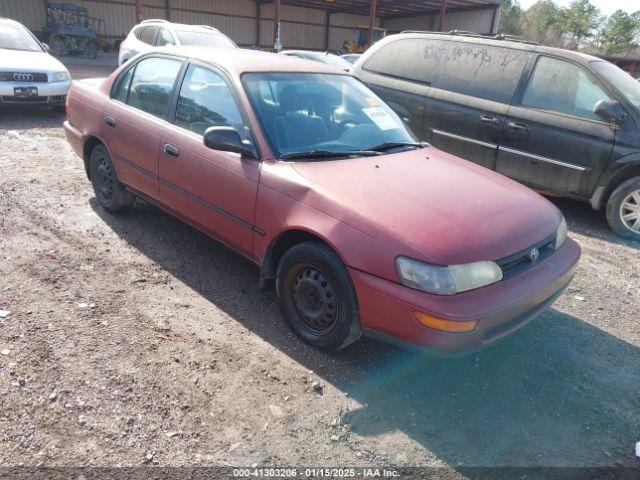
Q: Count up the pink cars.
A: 1